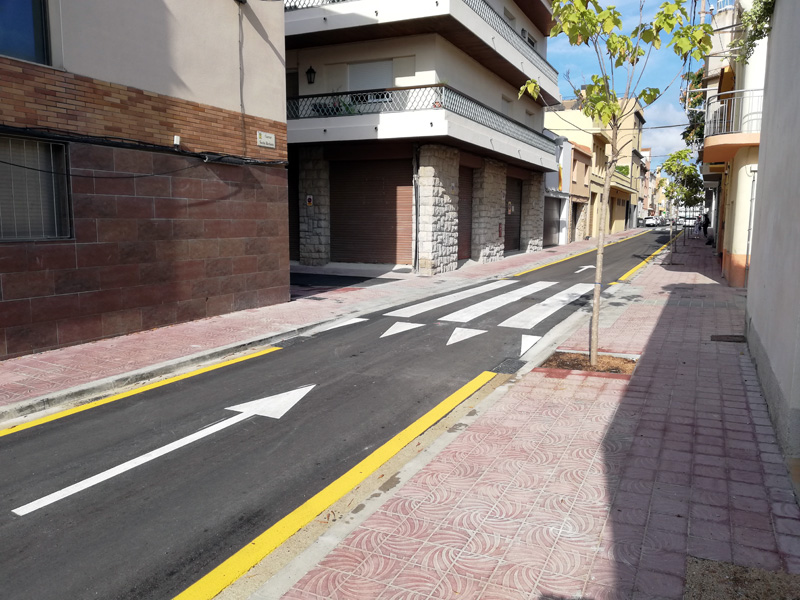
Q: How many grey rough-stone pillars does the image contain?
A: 4